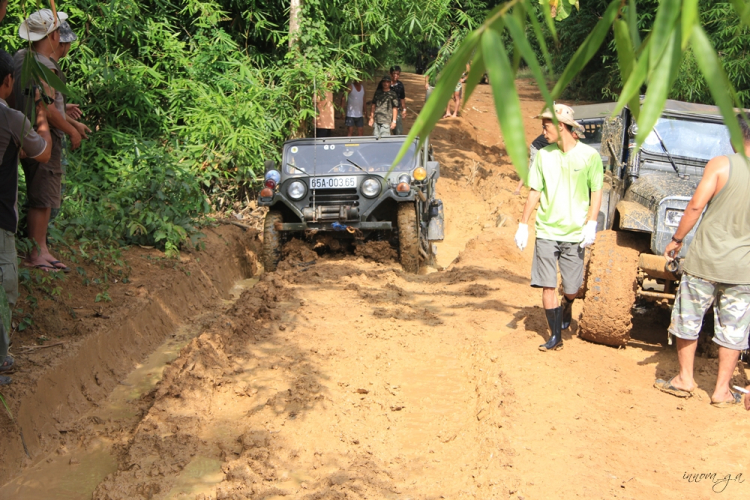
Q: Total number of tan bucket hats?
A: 2